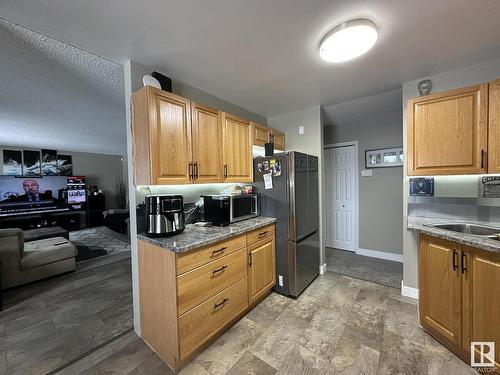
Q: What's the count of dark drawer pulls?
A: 4